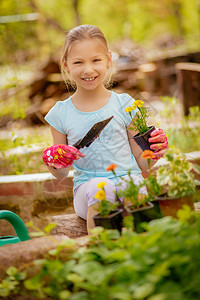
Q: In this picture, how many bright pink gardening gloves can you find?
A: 2